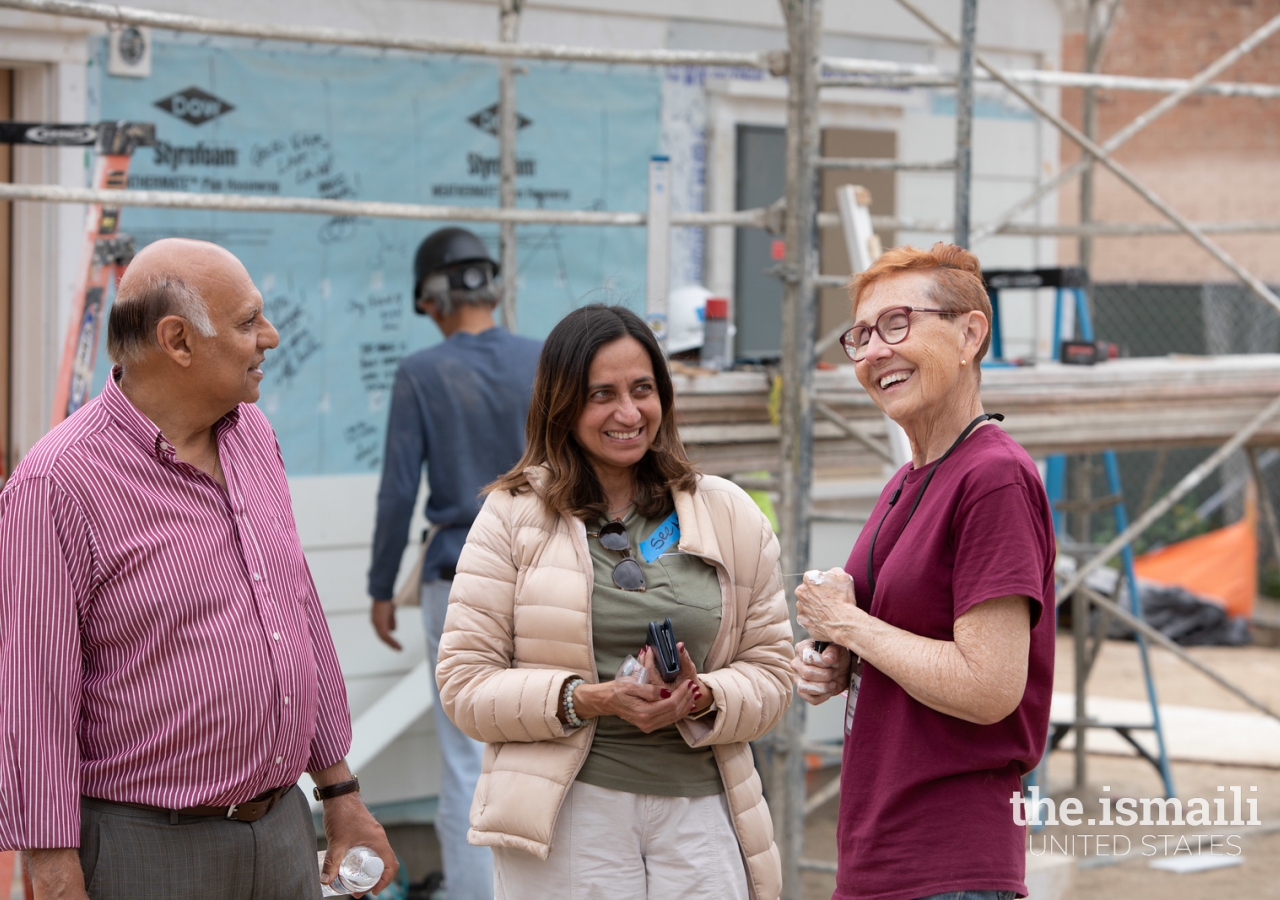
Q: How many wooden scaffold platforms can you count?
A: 1